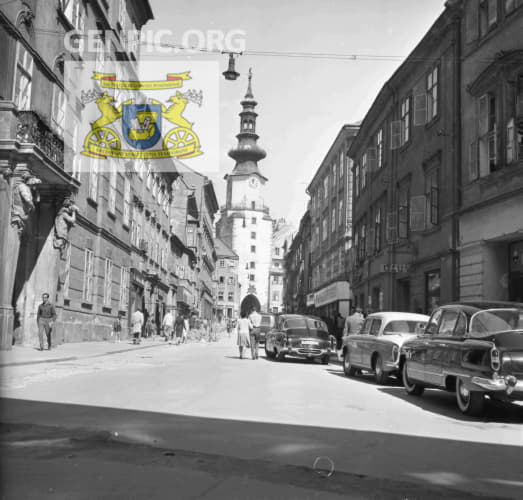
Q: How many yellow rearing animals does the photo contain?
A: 2